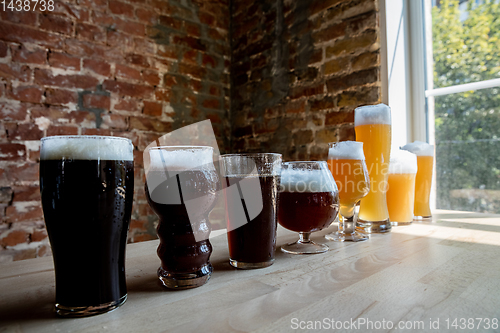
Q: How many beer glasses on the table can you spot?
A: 8